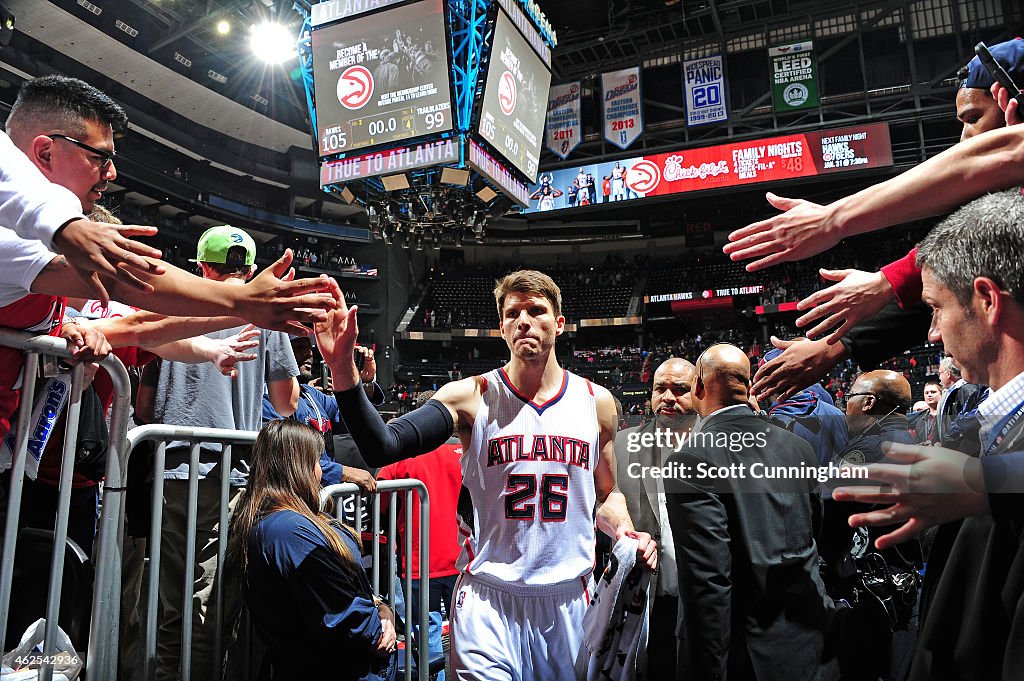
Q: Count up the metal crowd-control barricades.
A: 3